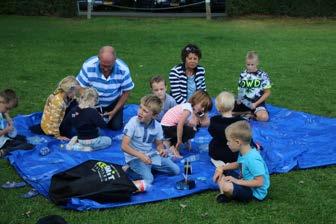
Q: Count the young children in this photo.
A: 9